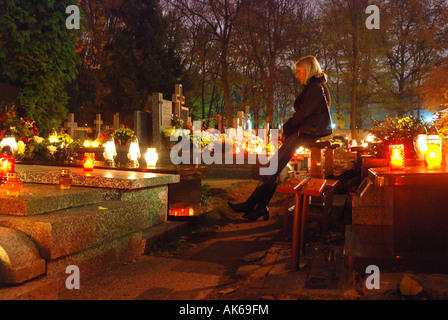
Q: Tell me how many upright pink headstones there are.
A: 0